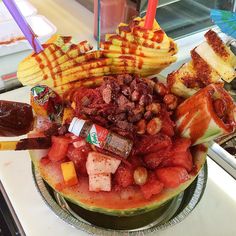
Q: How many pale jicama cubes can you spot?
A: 2